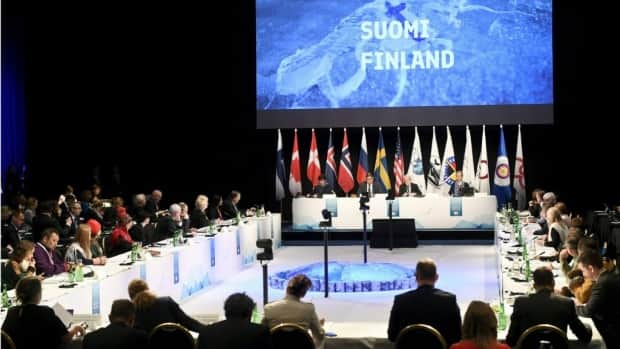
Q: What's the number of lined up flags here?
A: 15